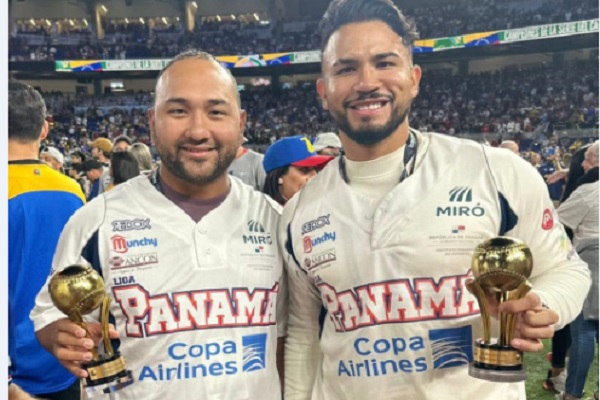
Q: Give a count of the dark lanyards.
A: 2